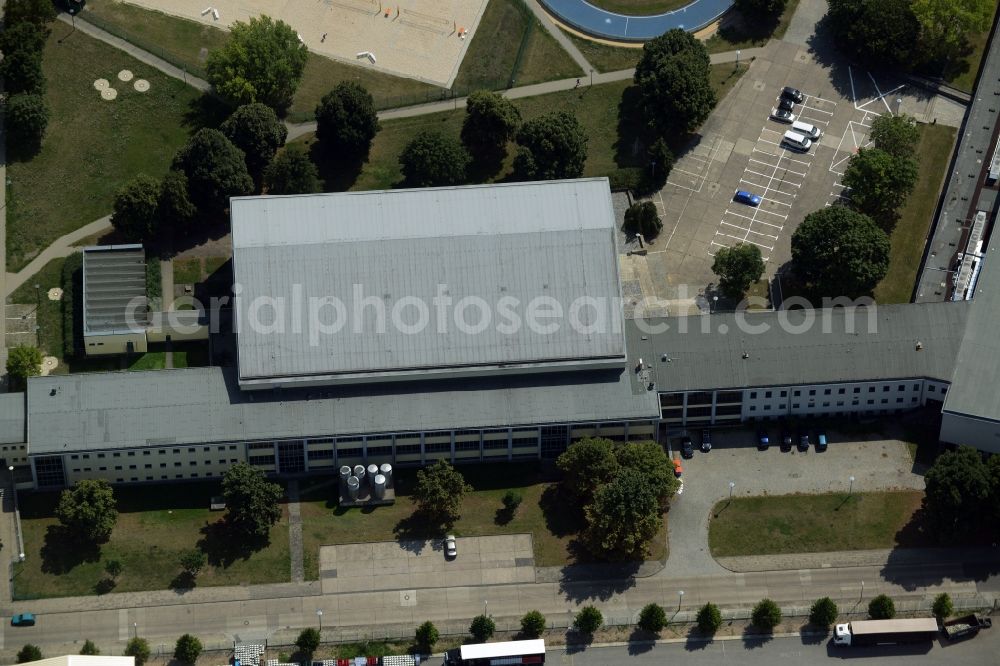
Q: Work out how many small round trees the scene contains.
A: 15